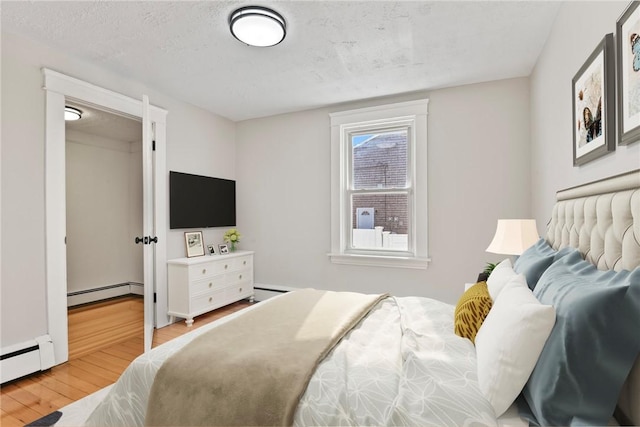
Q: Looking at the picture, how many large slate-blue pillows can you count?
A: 2